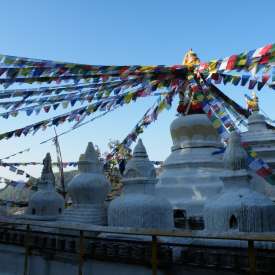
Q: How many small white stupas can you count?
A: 4